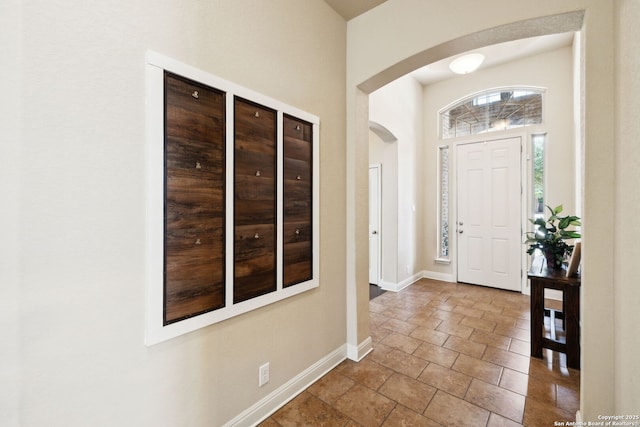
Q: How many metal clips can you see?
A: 9